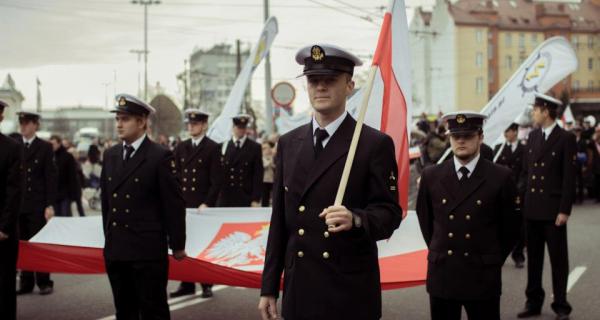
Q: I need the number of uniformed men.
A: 9